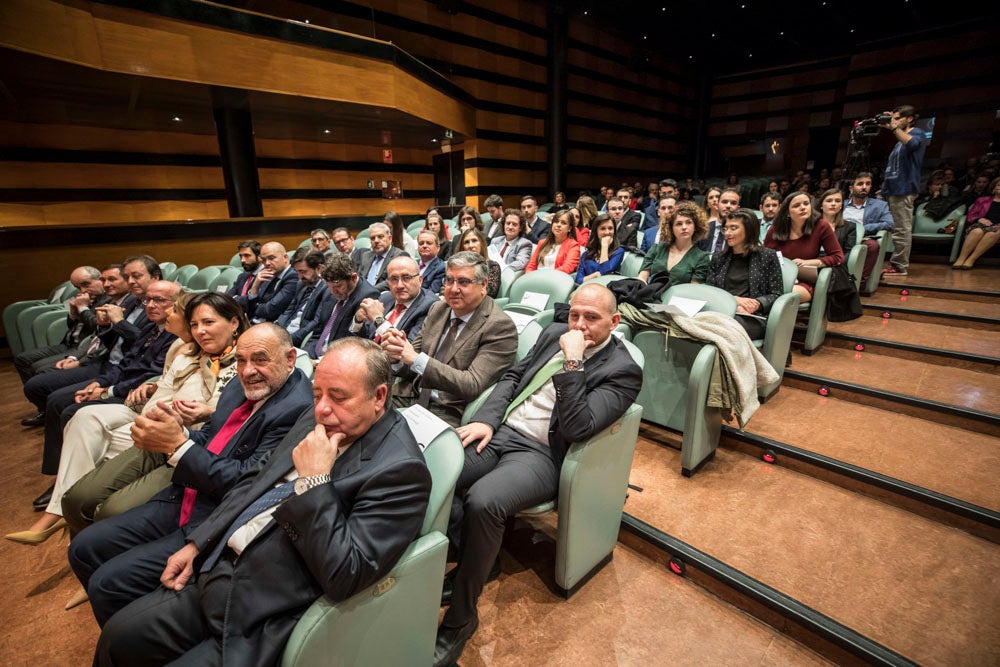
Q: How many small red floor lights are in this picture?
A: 6